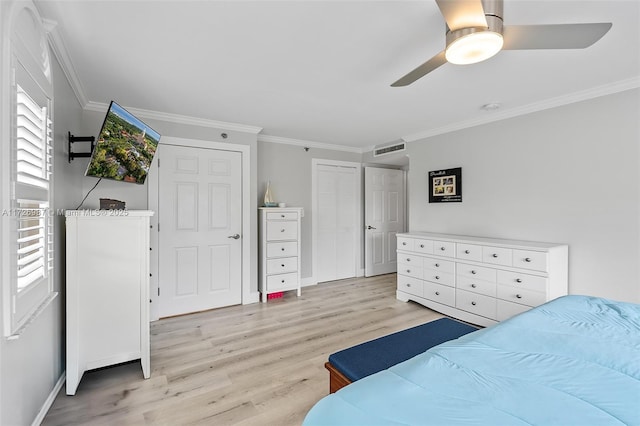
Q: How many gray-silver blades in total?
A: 3